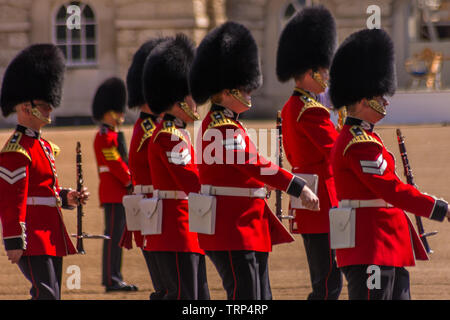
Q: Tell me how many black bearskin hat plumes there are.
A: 7